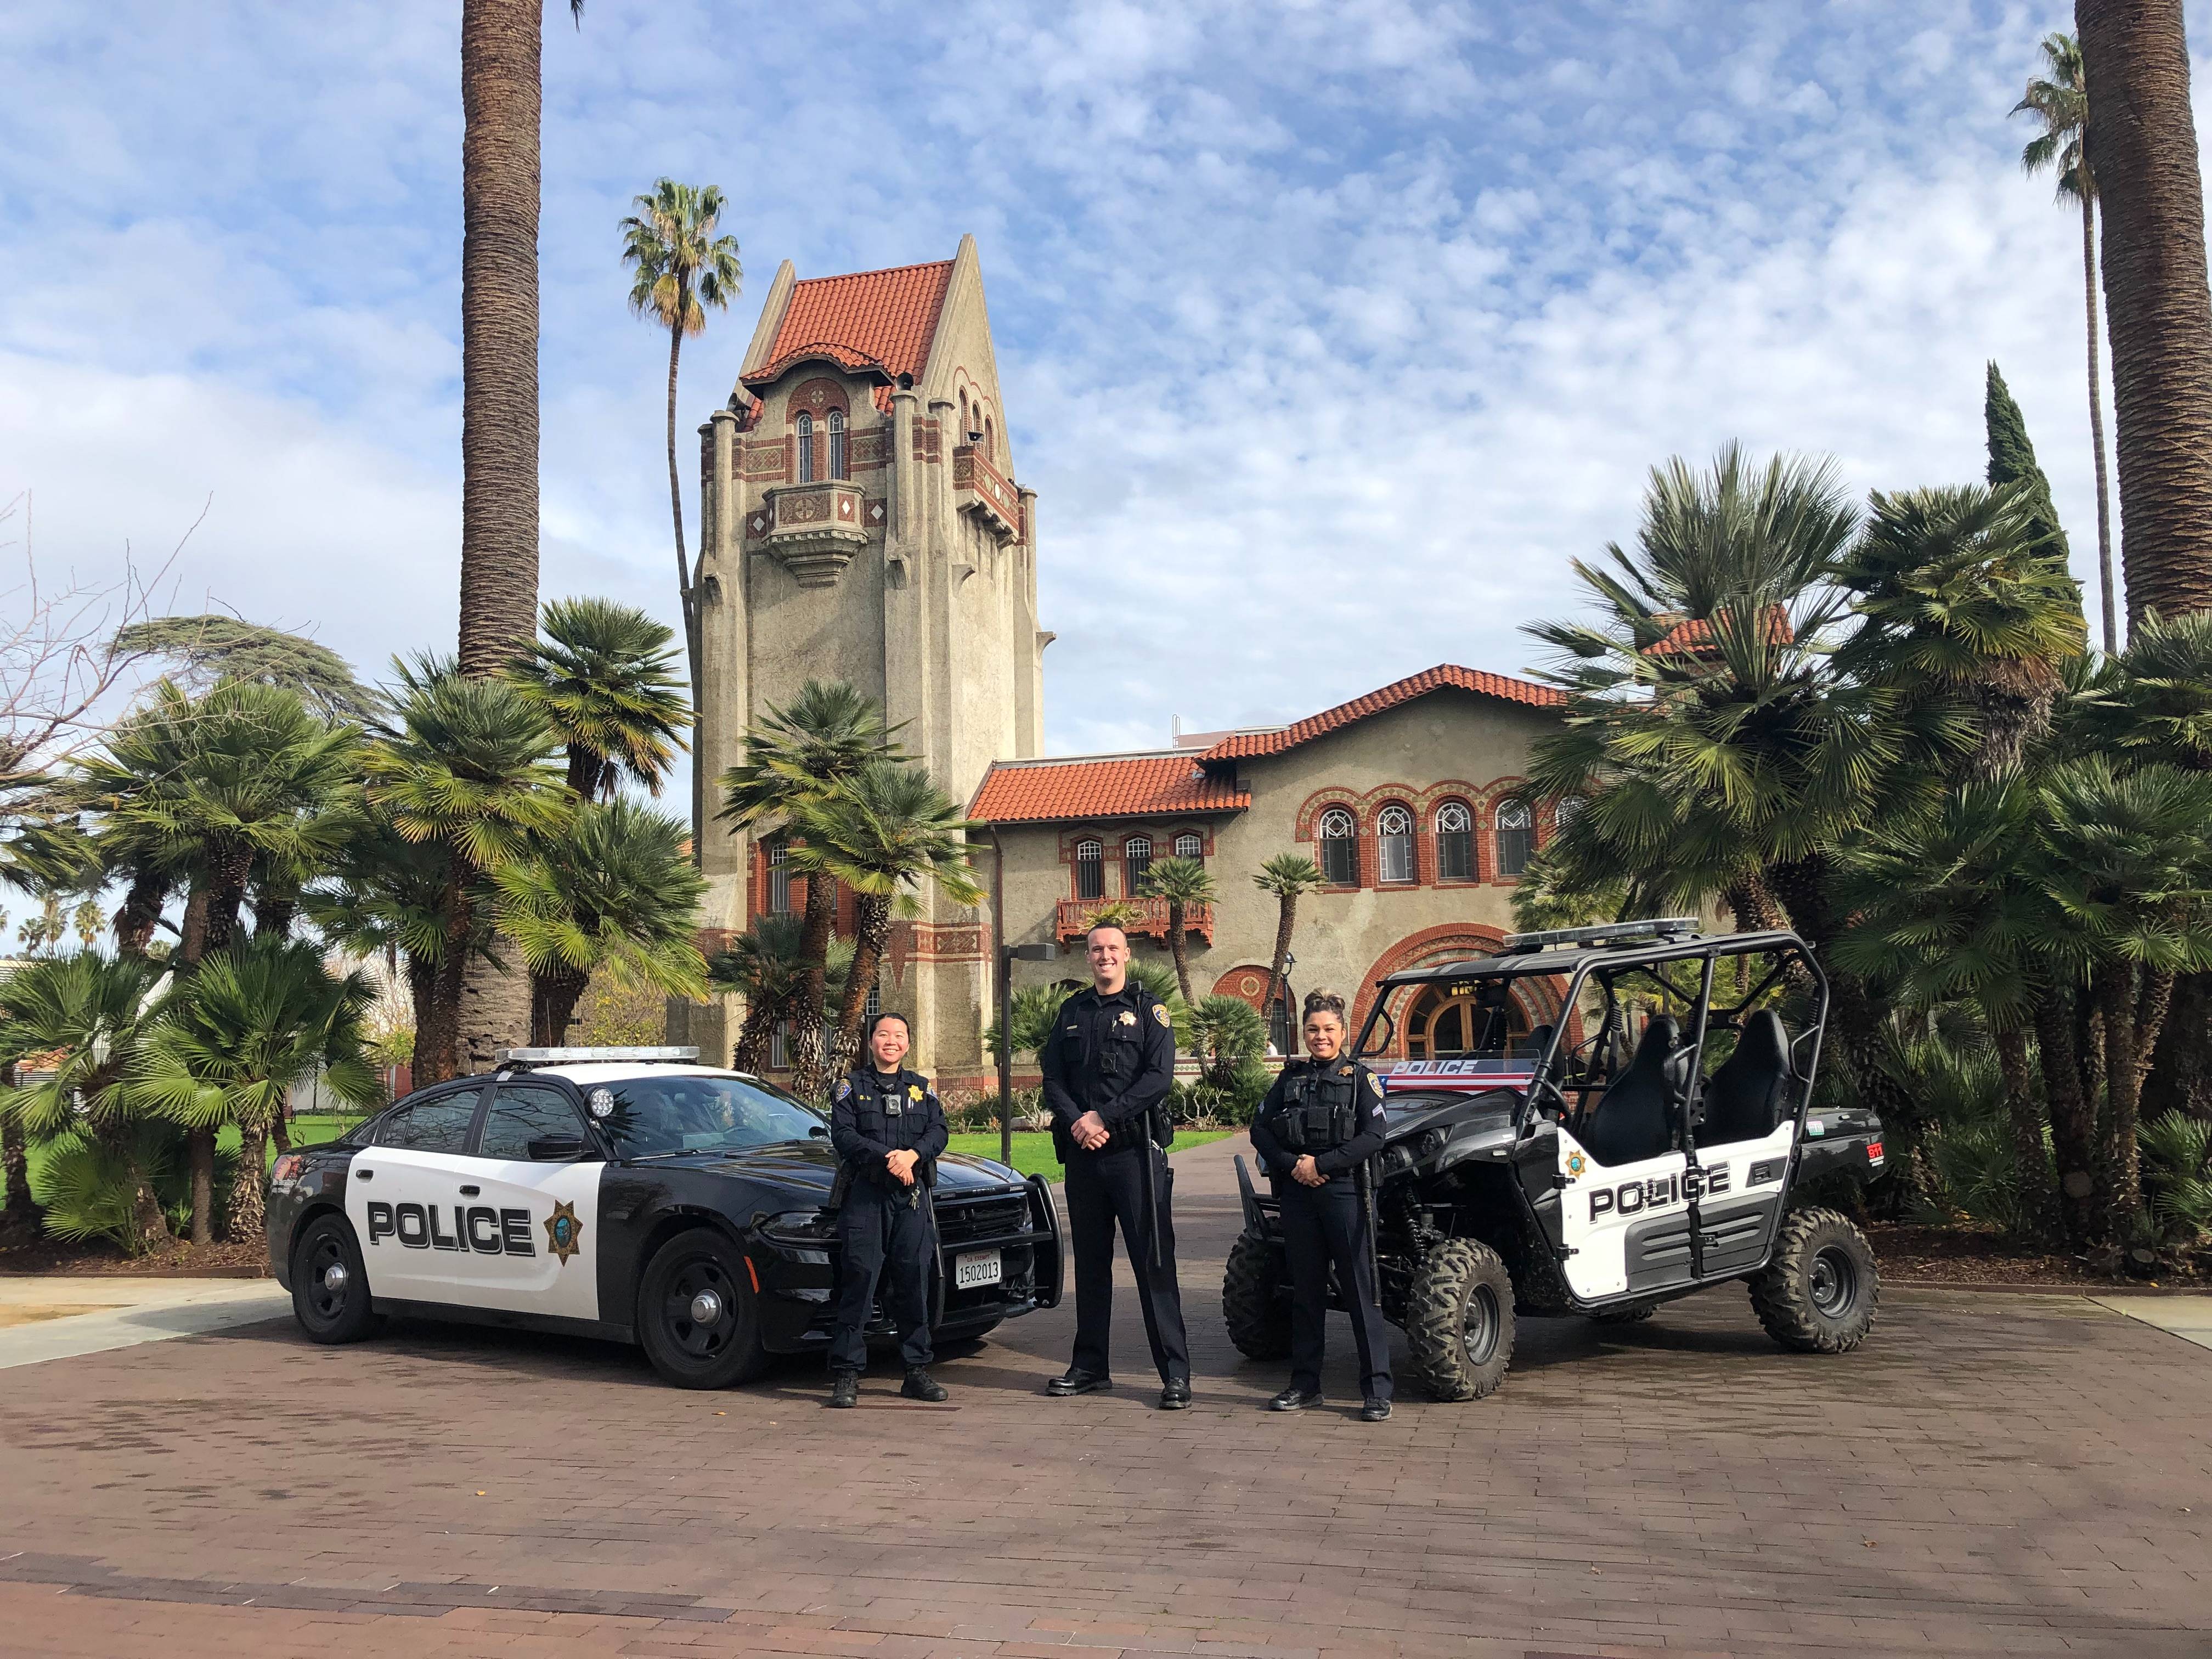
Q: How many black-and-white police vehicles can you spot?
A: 2